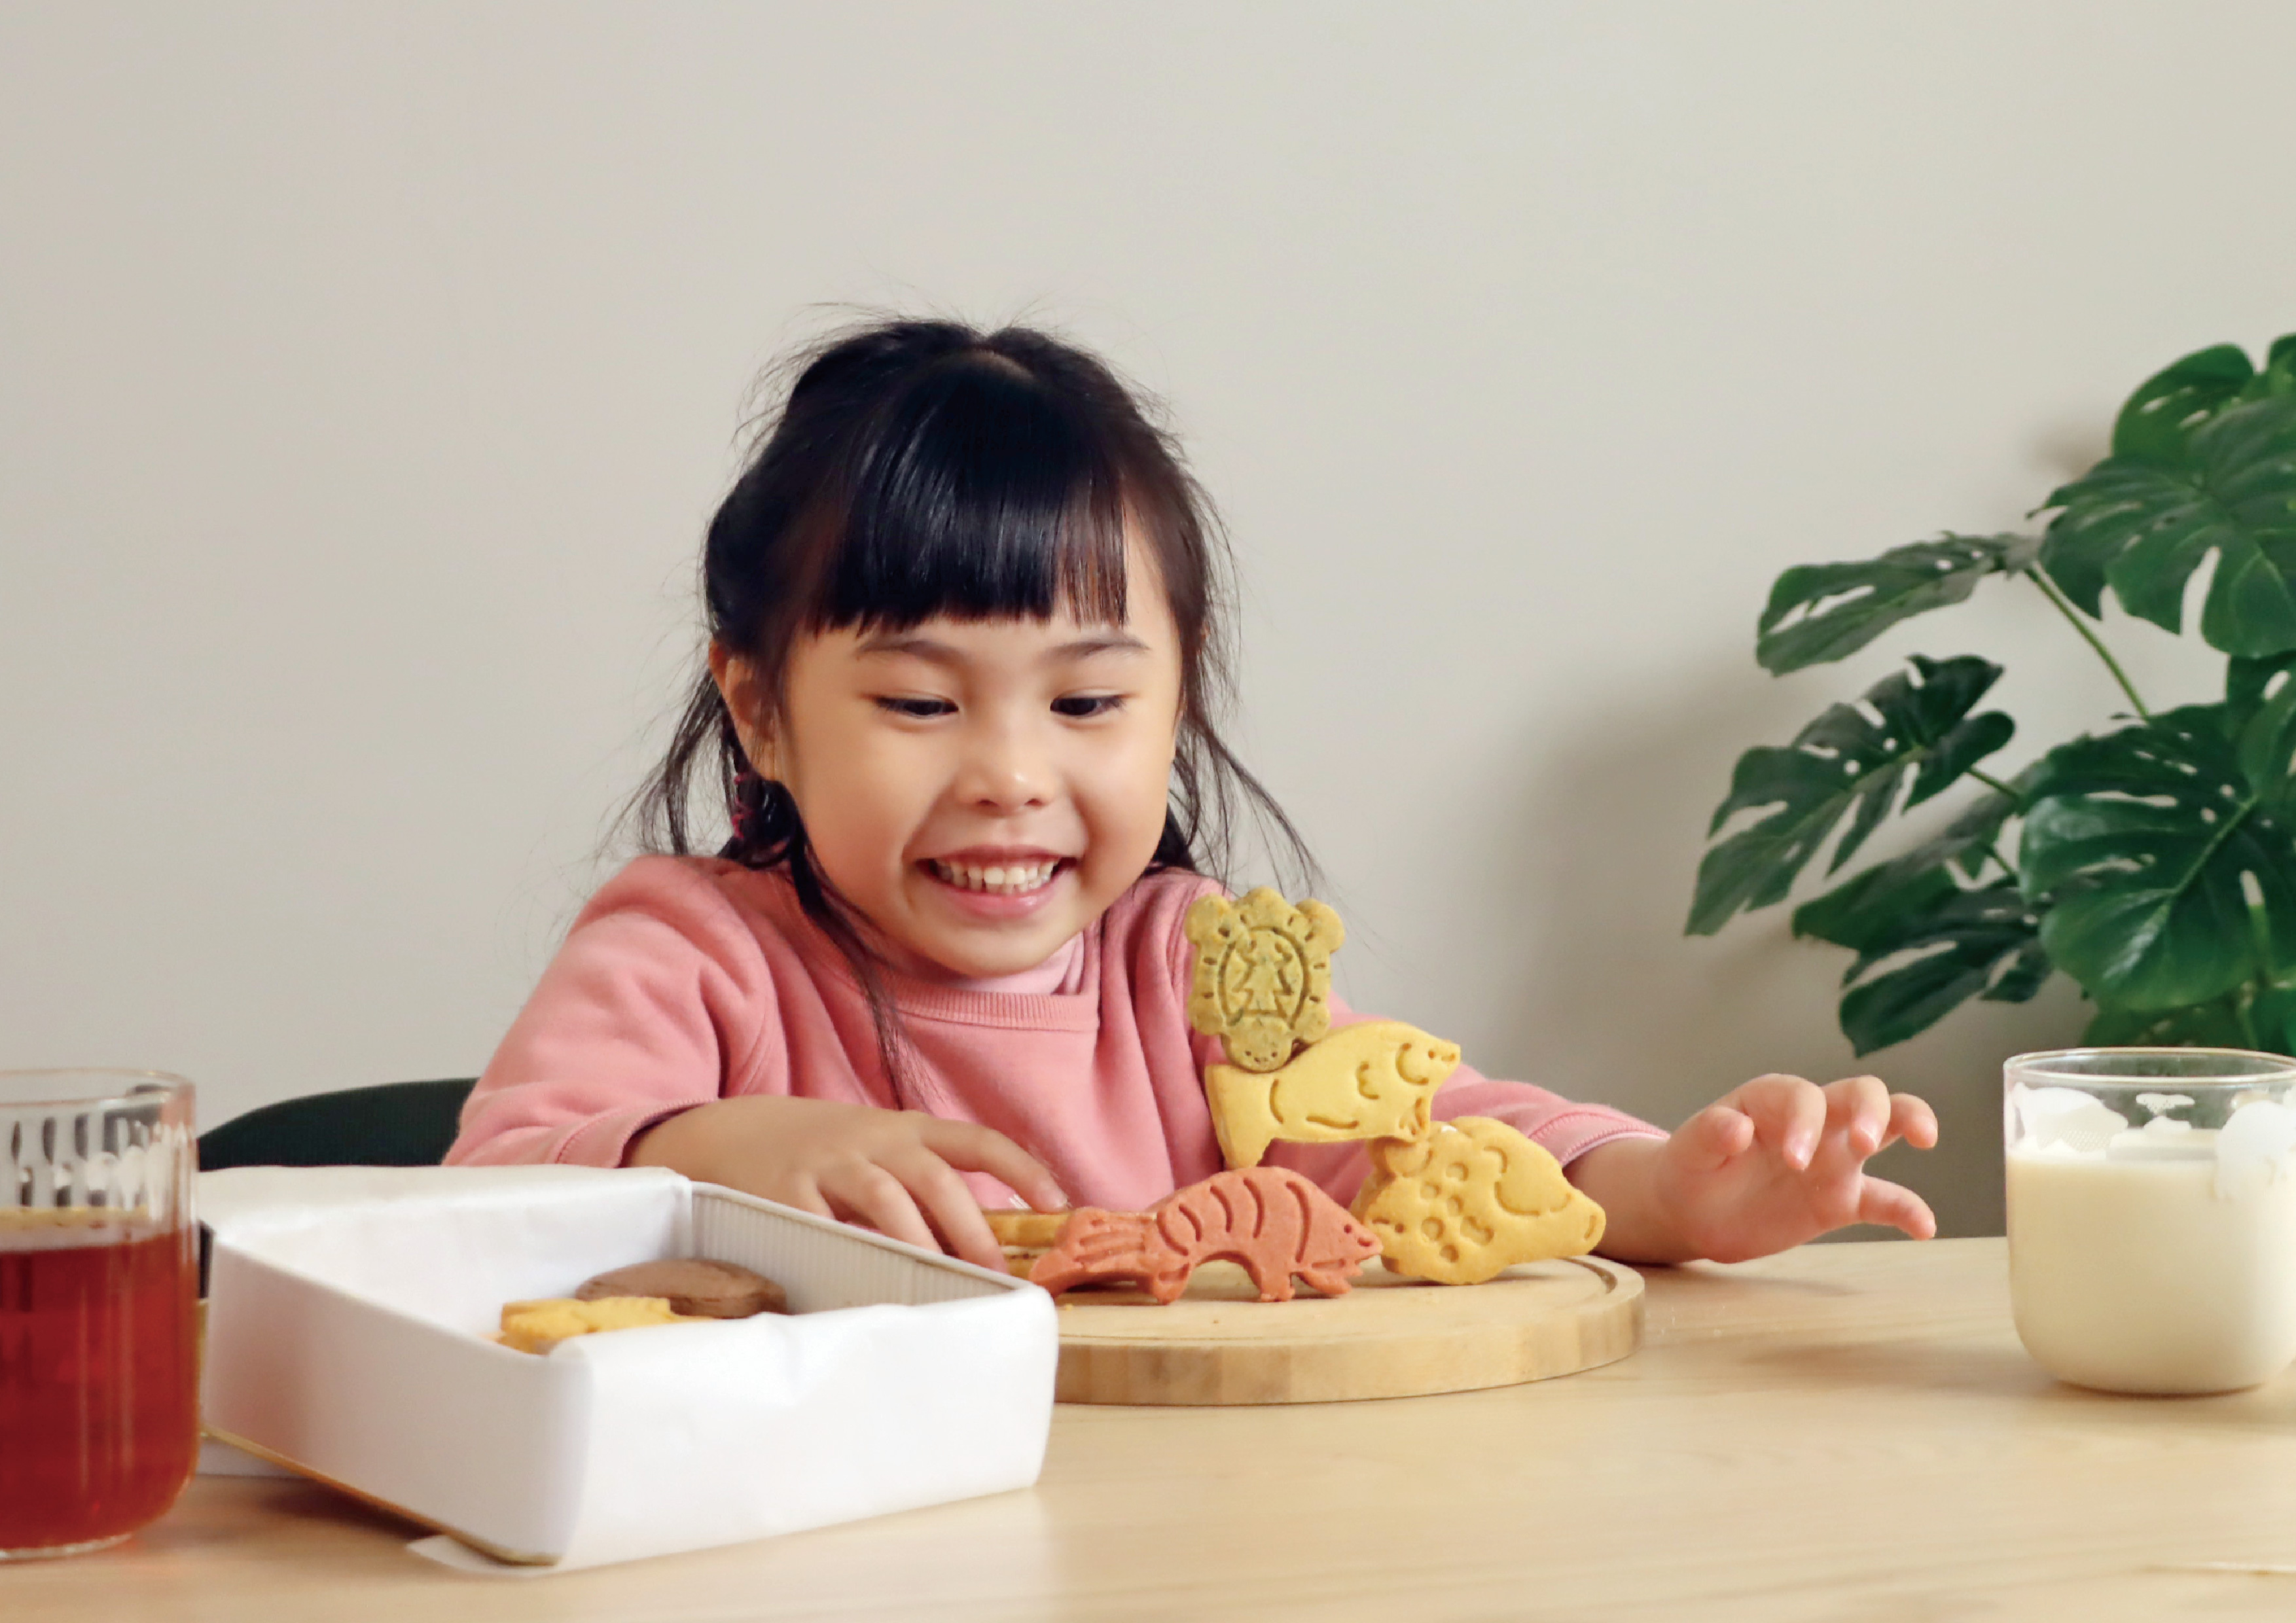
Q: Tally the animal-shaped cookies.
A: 4